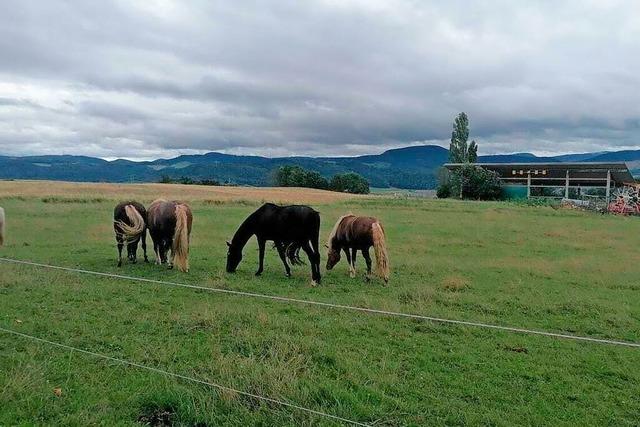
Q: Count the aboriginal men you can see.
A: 0